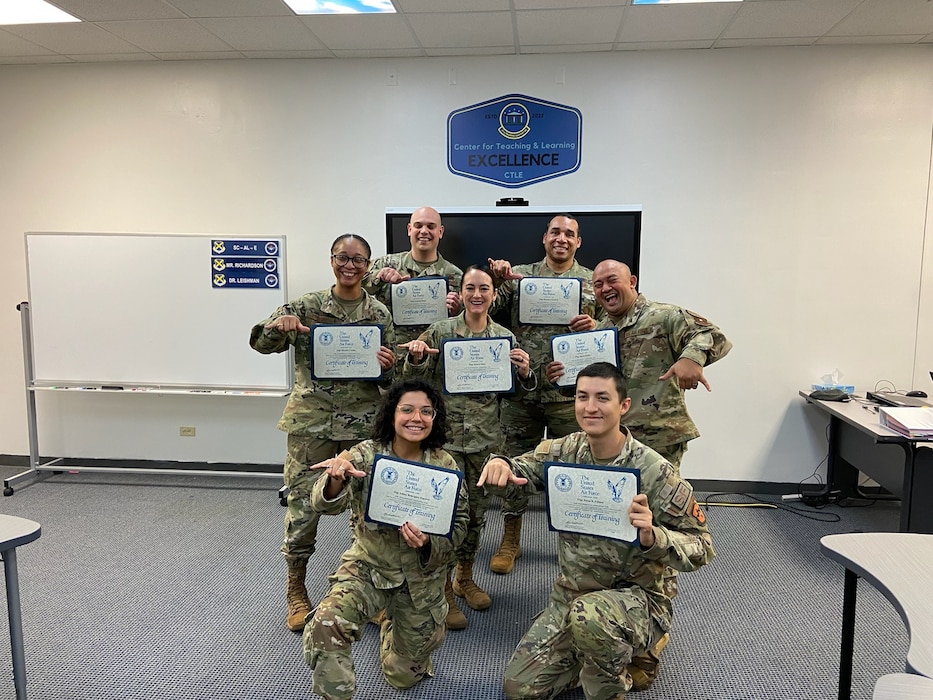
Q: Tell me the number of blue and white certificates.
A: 7